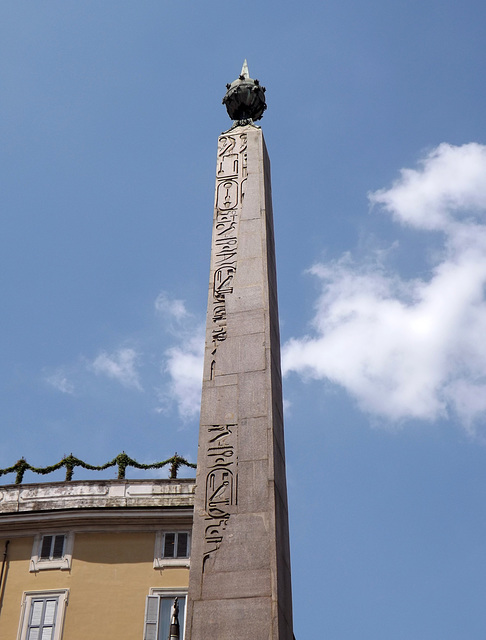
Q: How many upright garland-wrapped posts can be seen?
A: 4